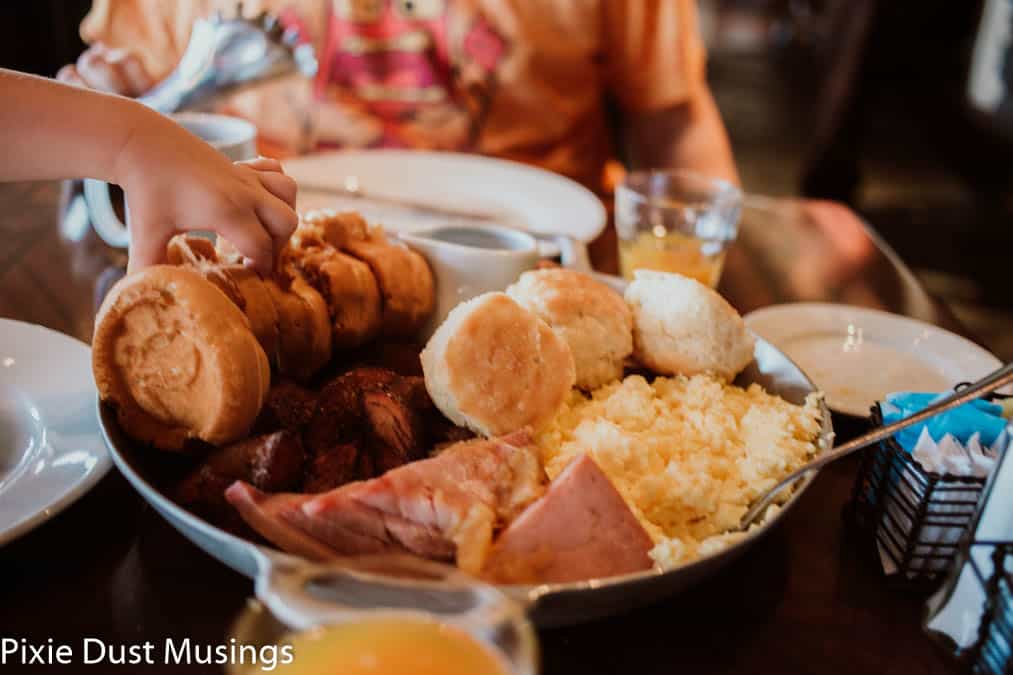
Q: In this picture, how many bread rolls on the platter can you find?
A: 3